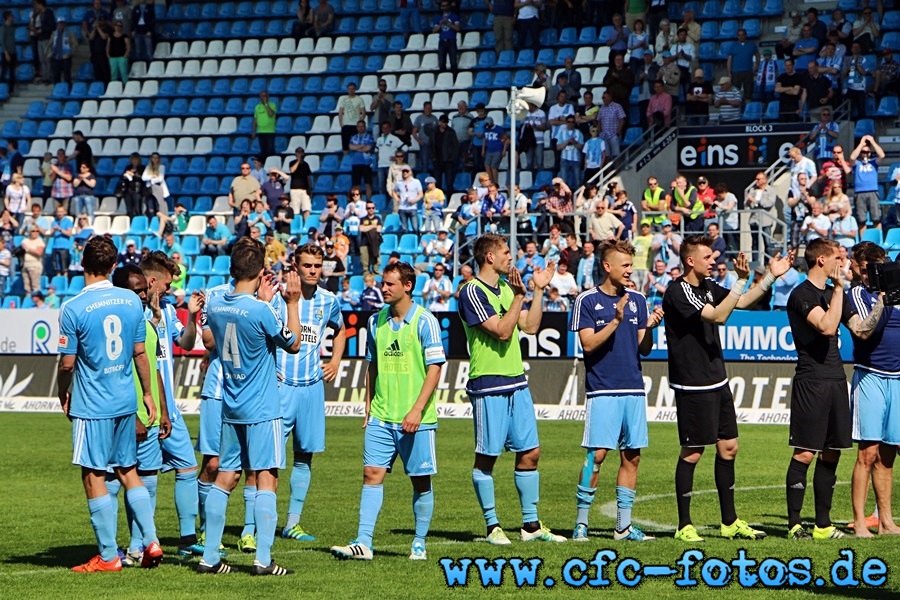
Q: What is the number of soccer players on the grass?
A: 12